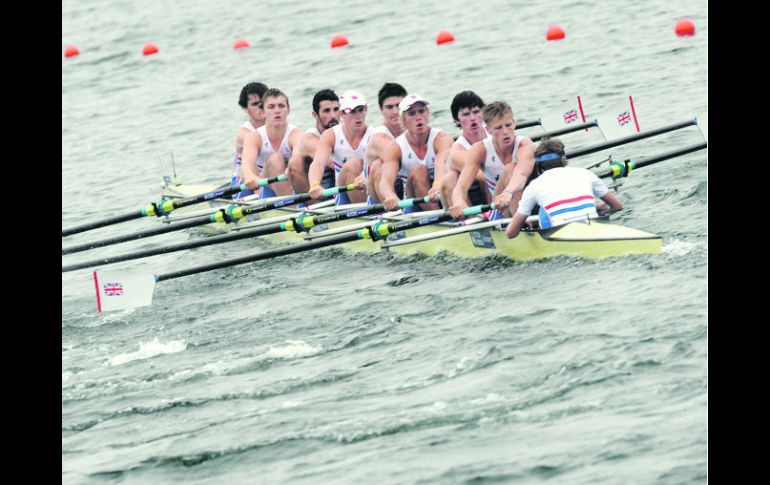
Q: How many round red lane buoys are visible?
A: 7